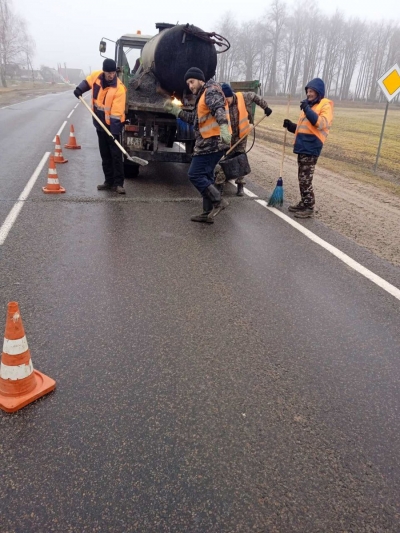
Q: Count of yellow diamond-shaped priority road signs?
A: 1